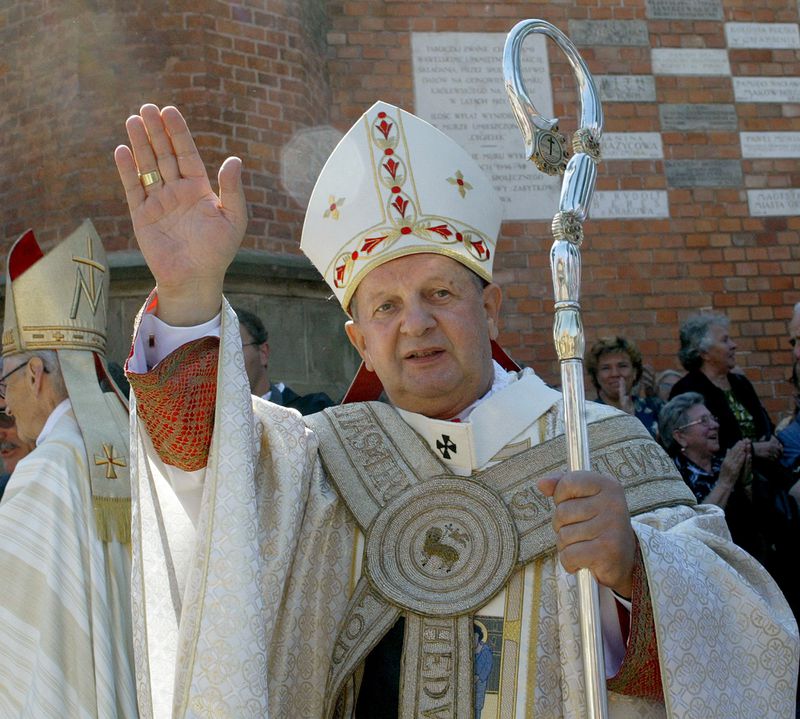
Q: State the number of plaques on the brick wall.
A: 13